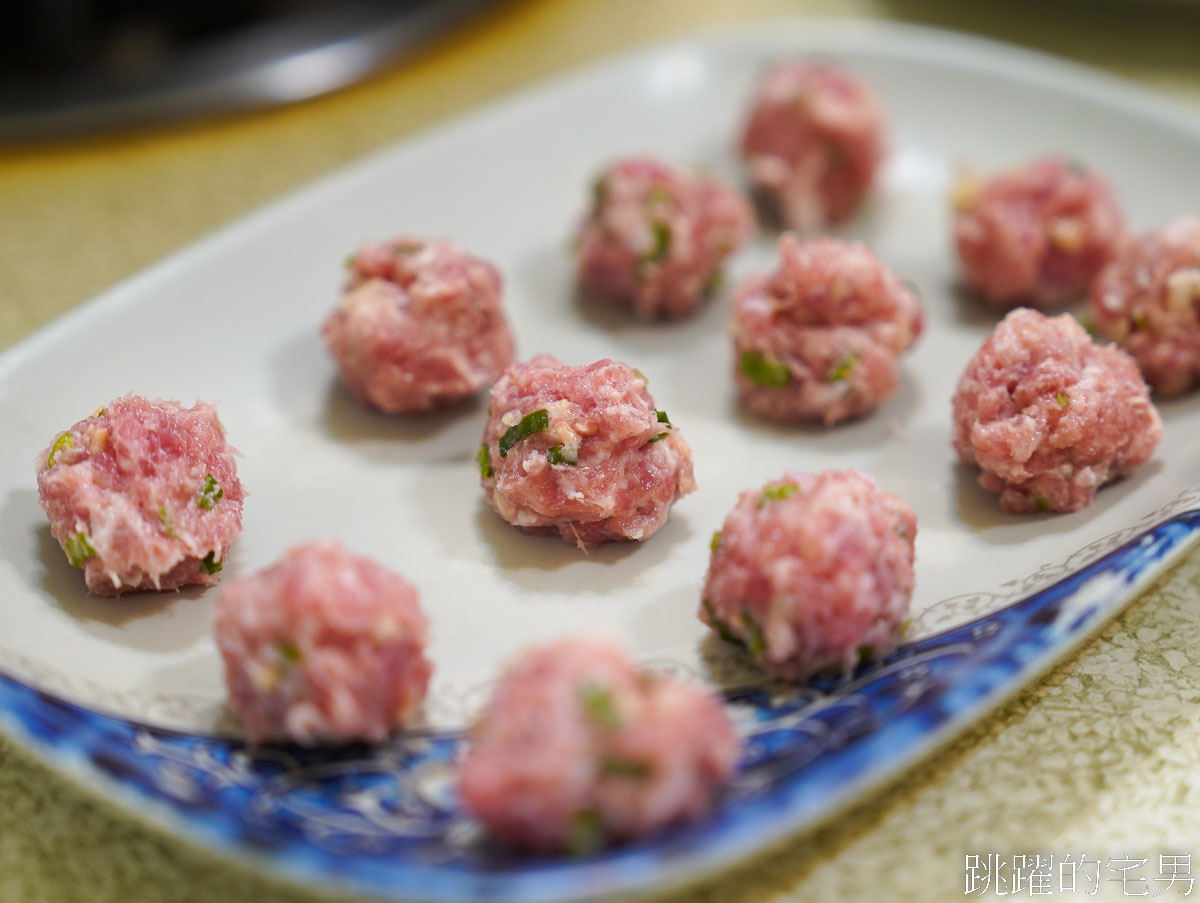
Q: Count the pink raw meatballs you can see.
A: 12